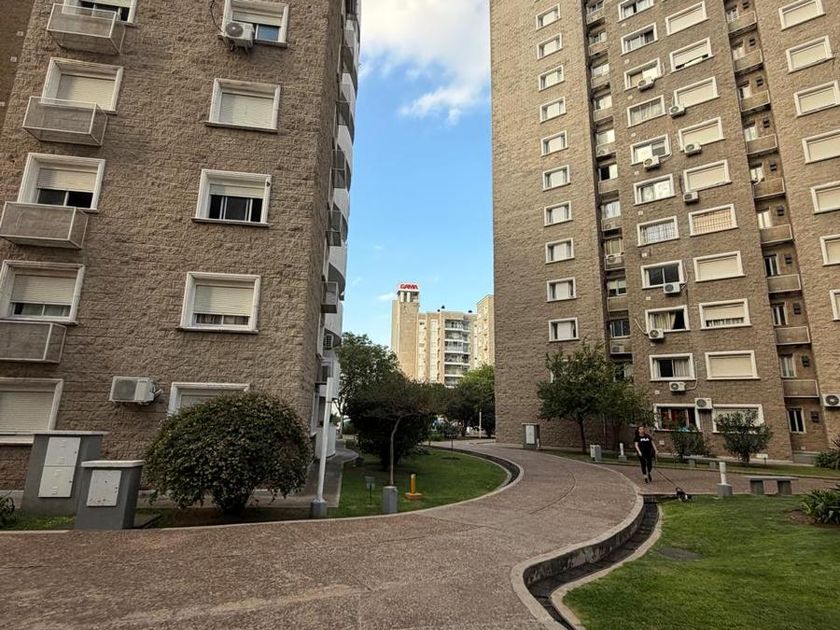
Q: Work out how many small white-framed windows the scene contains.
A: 10